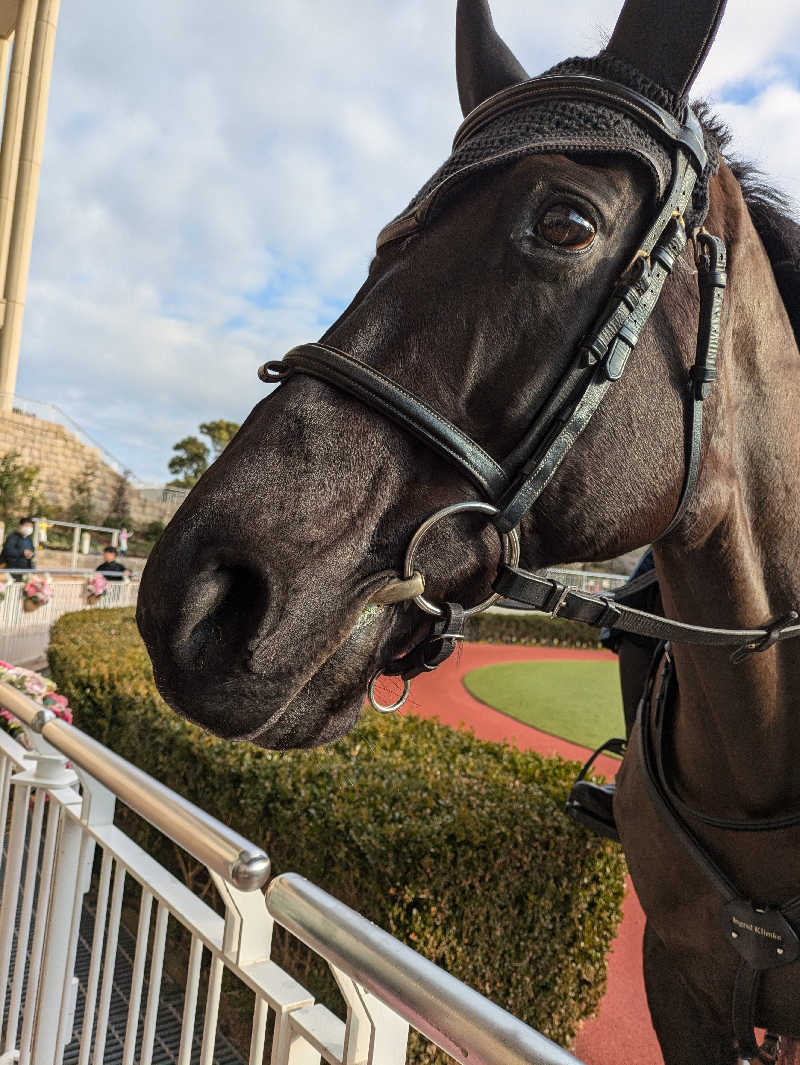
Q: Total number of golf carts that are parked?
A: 0